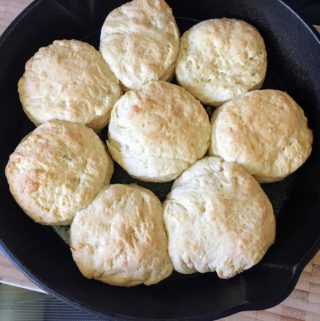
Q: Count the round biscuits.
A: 8